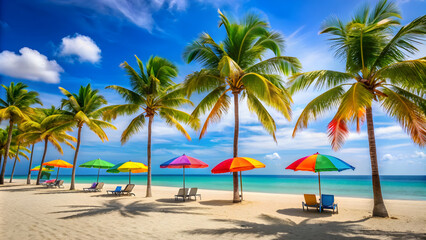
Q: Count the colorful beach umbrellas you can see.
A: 7